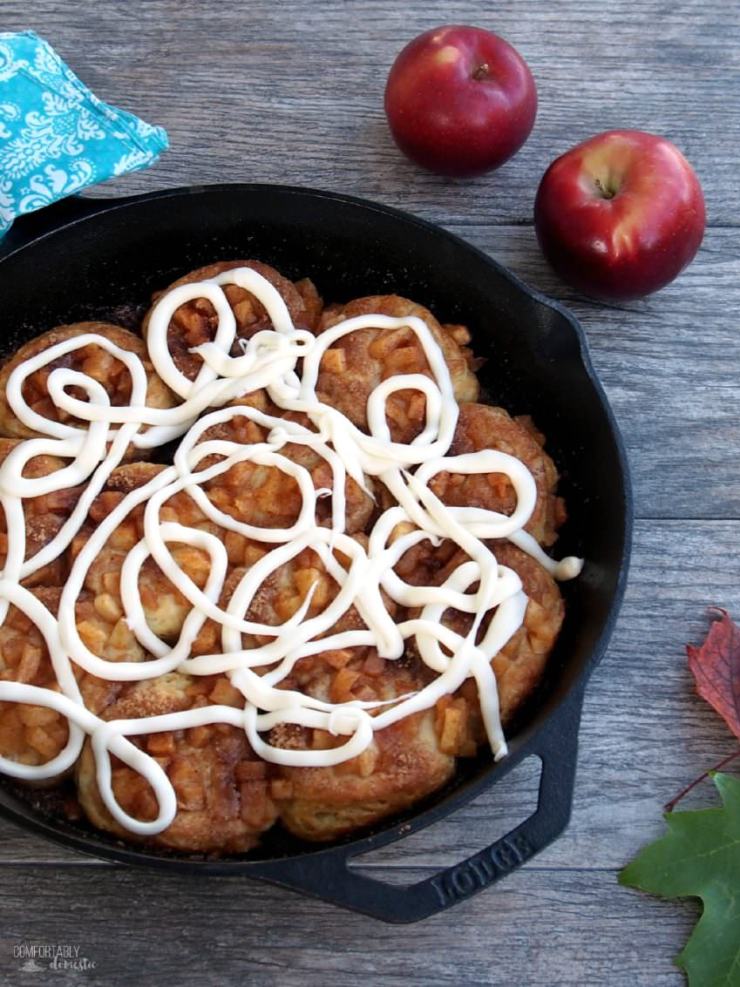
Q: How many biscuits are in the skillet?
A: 12